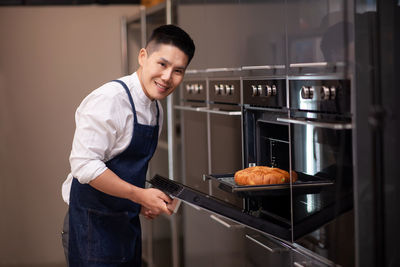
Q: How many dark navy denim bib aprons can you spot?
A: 1